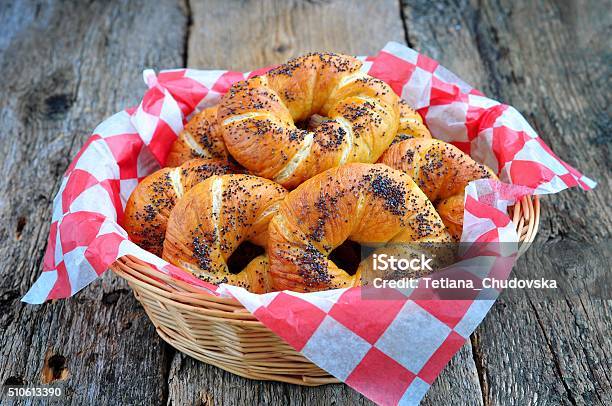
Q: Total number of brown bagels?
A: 7